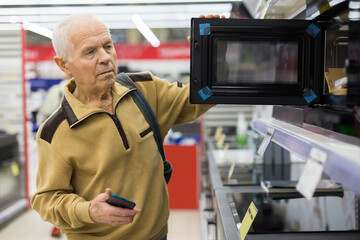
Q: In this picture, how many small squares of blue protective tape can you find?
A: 4